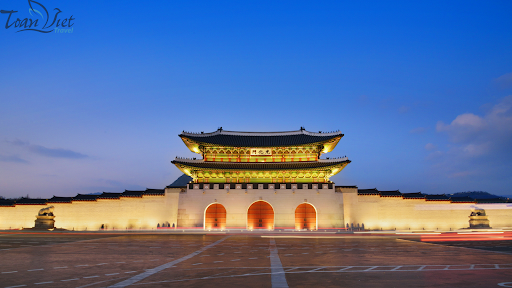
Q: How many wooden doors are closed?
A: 3